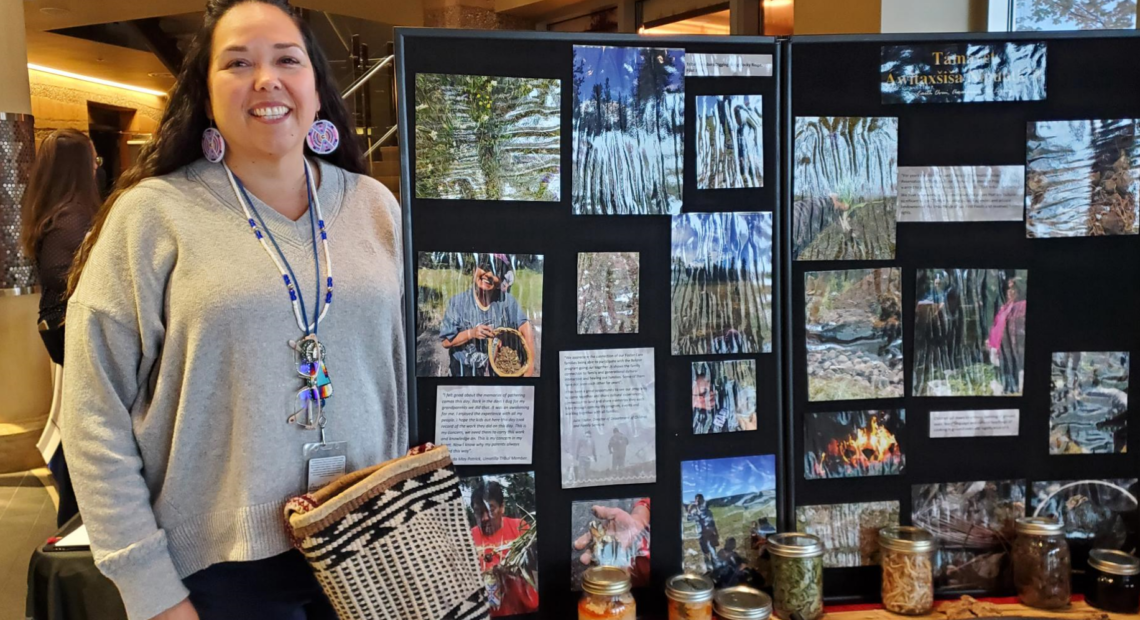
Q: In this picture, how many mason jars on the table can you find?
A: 7